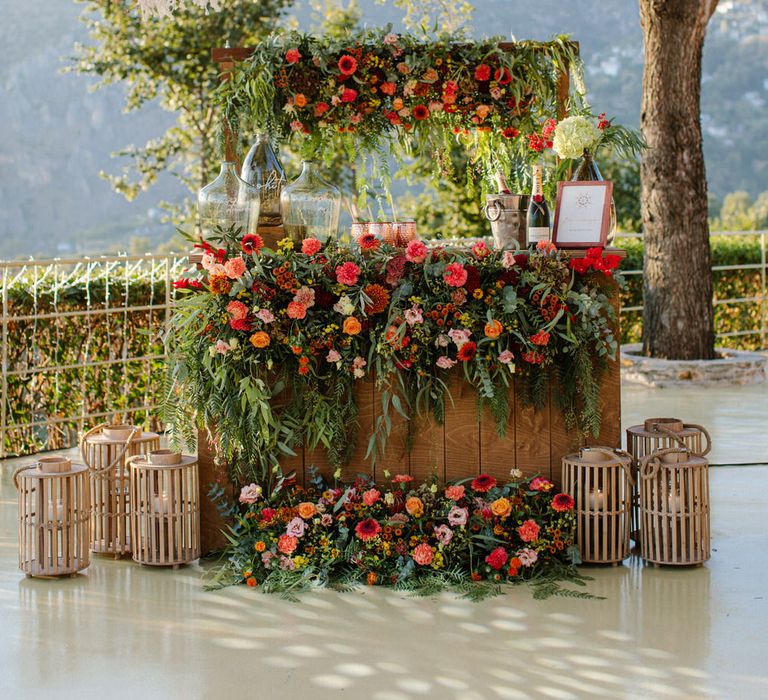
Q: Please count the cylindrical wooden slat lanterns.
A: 6